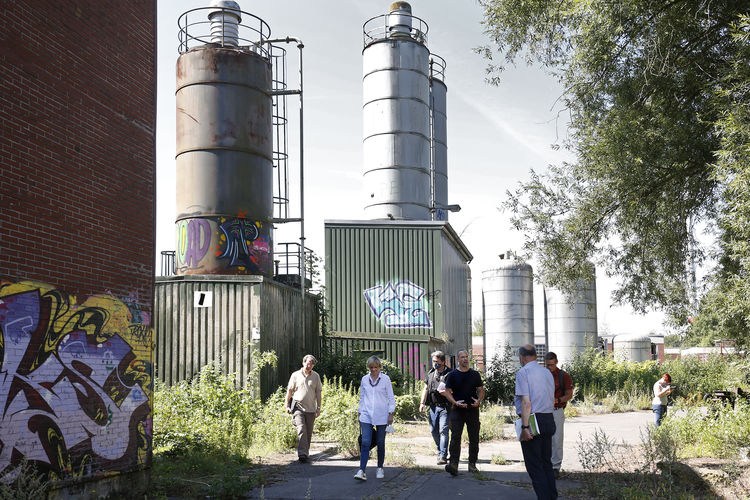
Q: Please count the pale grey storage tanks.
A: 5